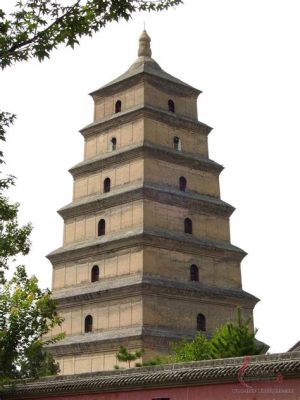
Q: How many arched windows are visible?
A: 12